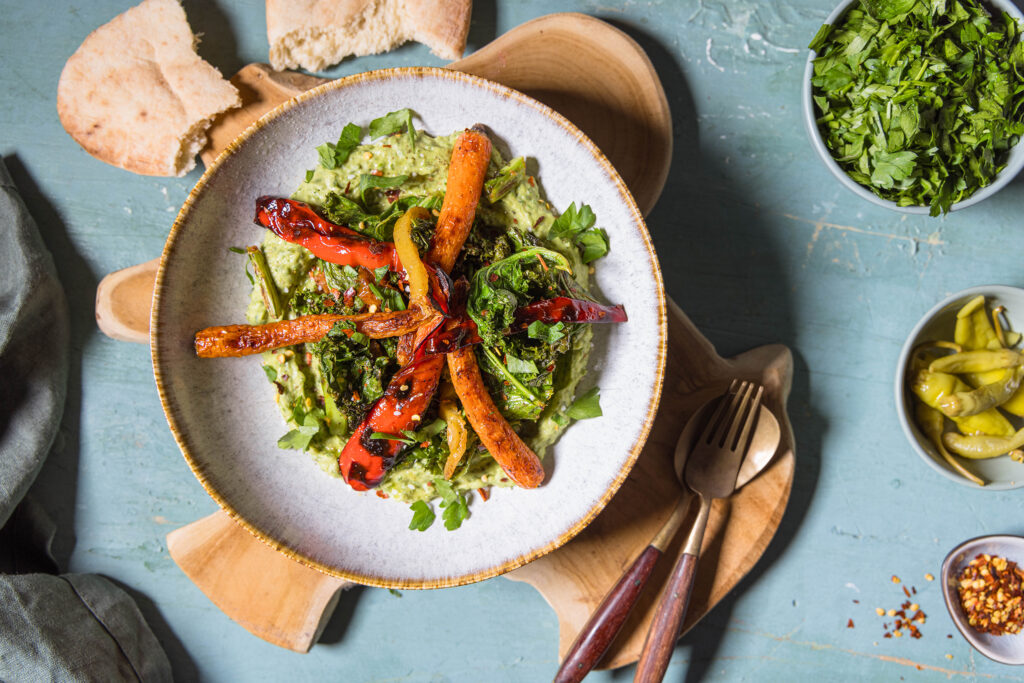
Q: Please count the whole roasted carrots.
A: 3